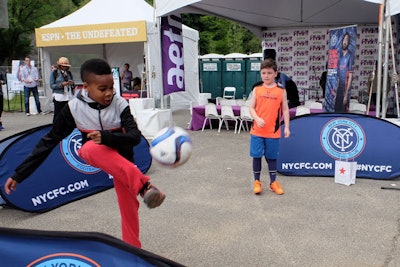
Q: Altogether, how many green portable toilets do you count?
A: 3